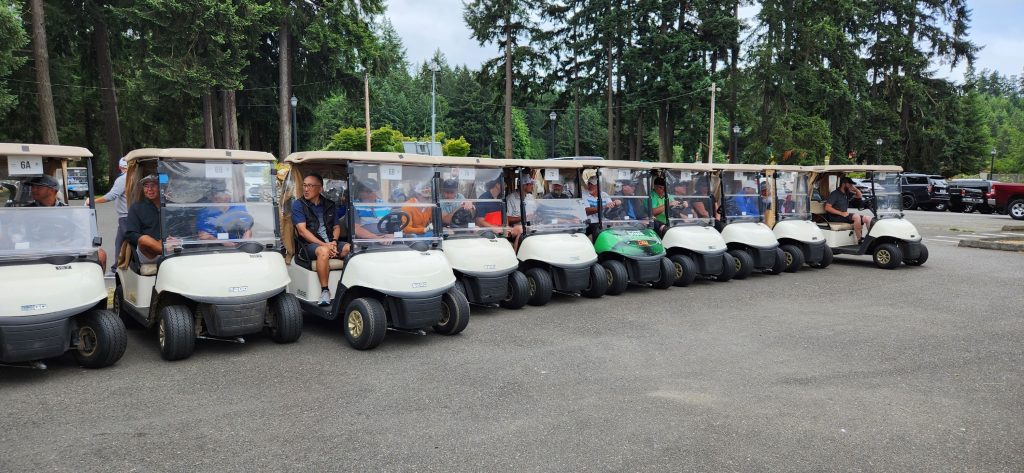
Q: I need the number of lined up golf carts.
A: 10